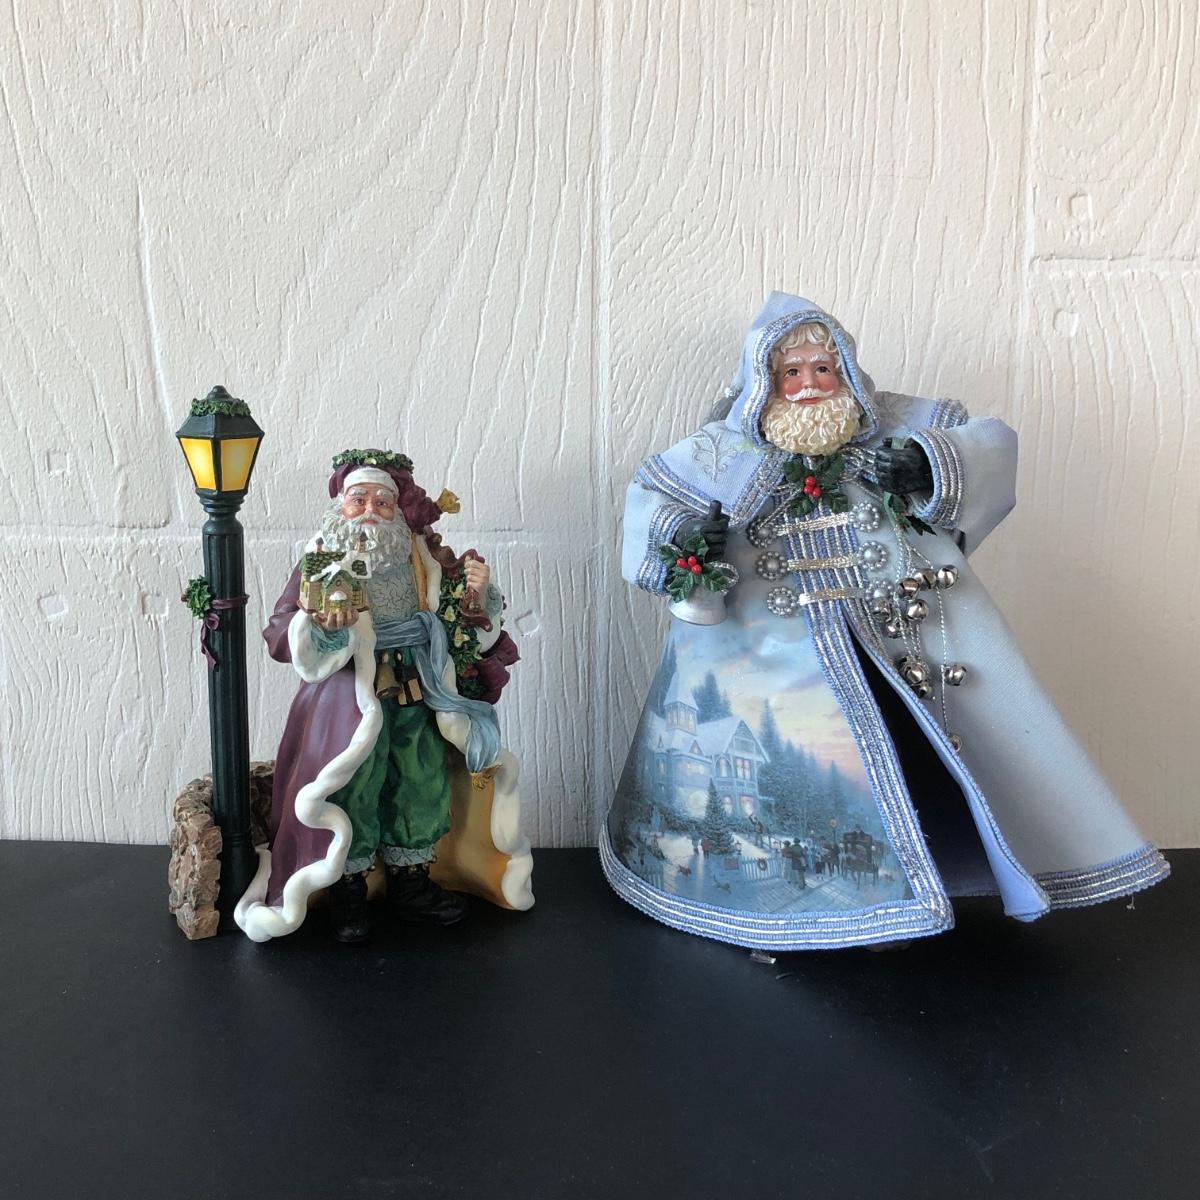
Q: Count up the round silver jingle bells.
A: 11